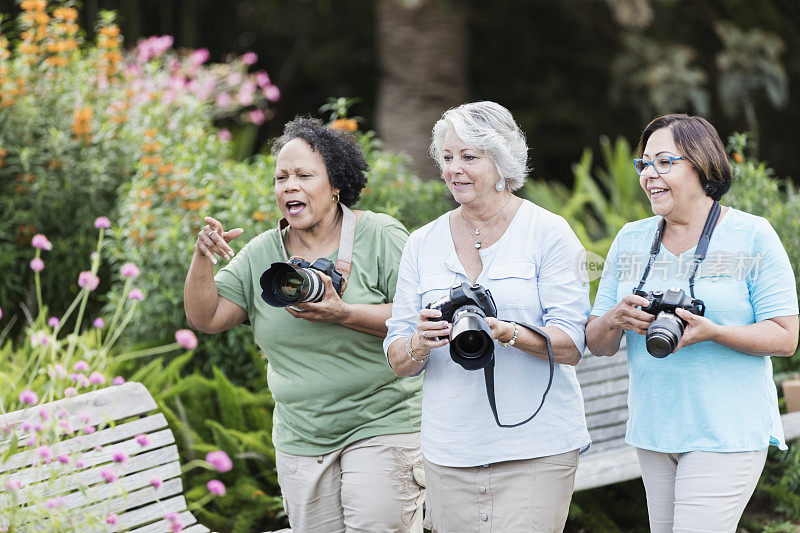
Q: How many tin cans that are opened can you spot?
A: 0